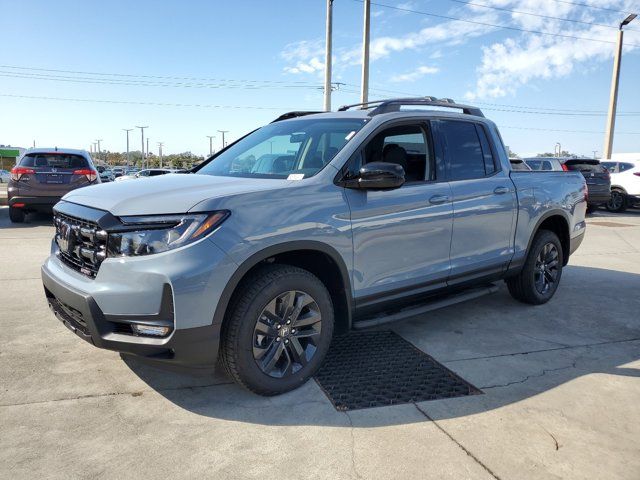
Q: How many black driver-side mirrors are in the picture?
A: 1